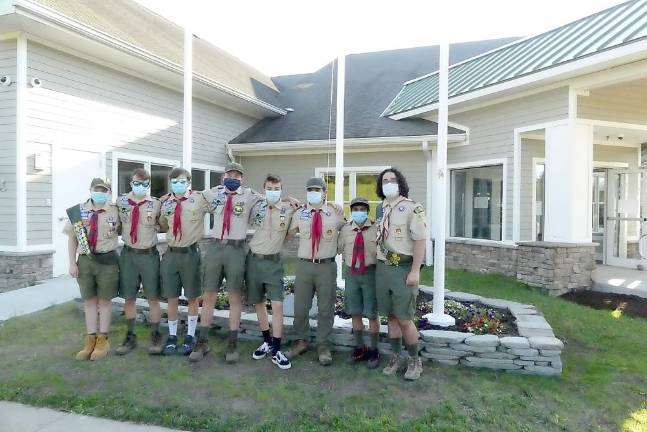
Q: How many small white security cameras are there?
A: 2